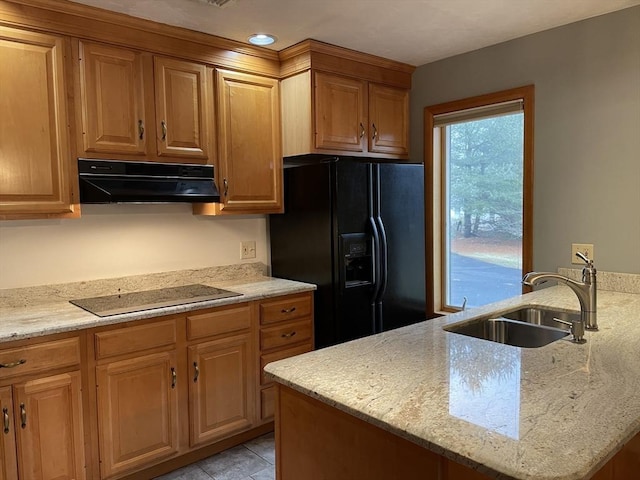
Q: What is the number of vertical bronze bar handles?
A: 9